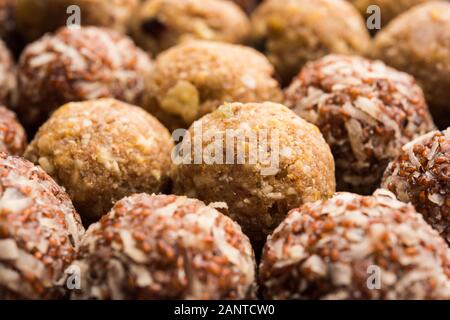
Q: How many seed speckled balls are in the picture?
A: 8